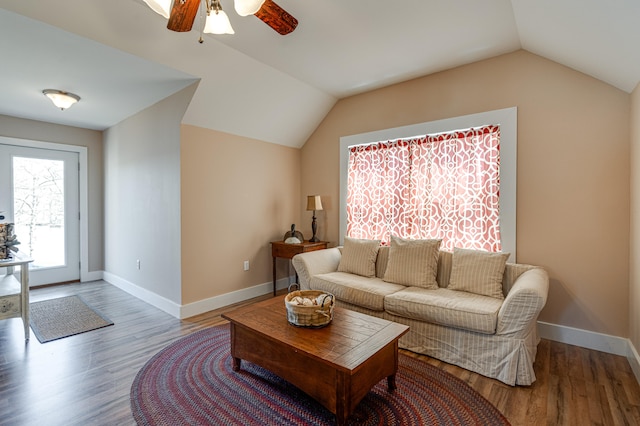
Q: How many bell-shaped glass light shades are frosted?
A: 3